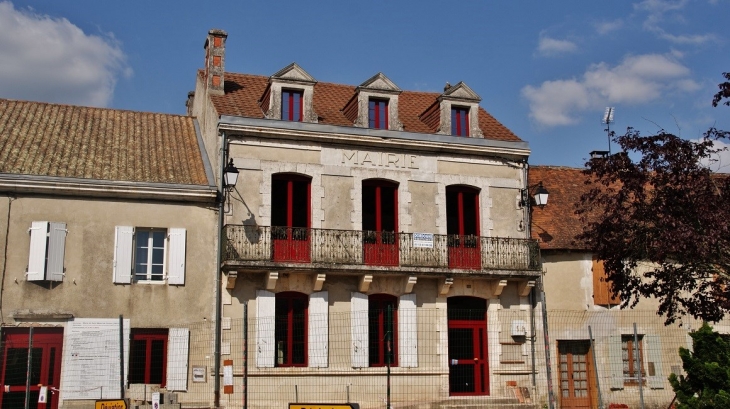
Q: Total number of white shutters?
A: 9